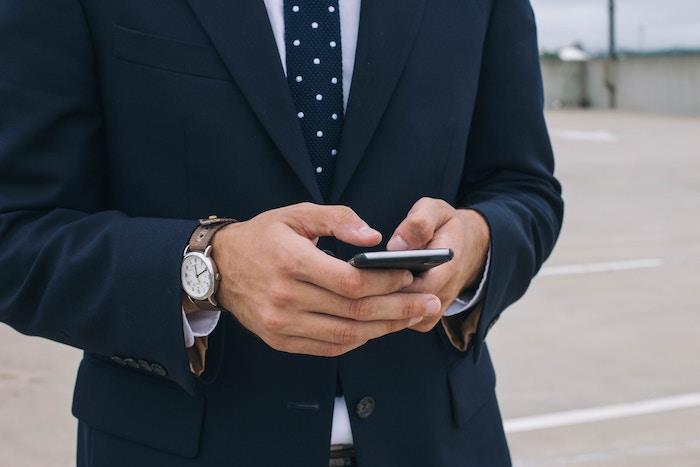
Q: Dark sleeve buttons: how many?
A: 4